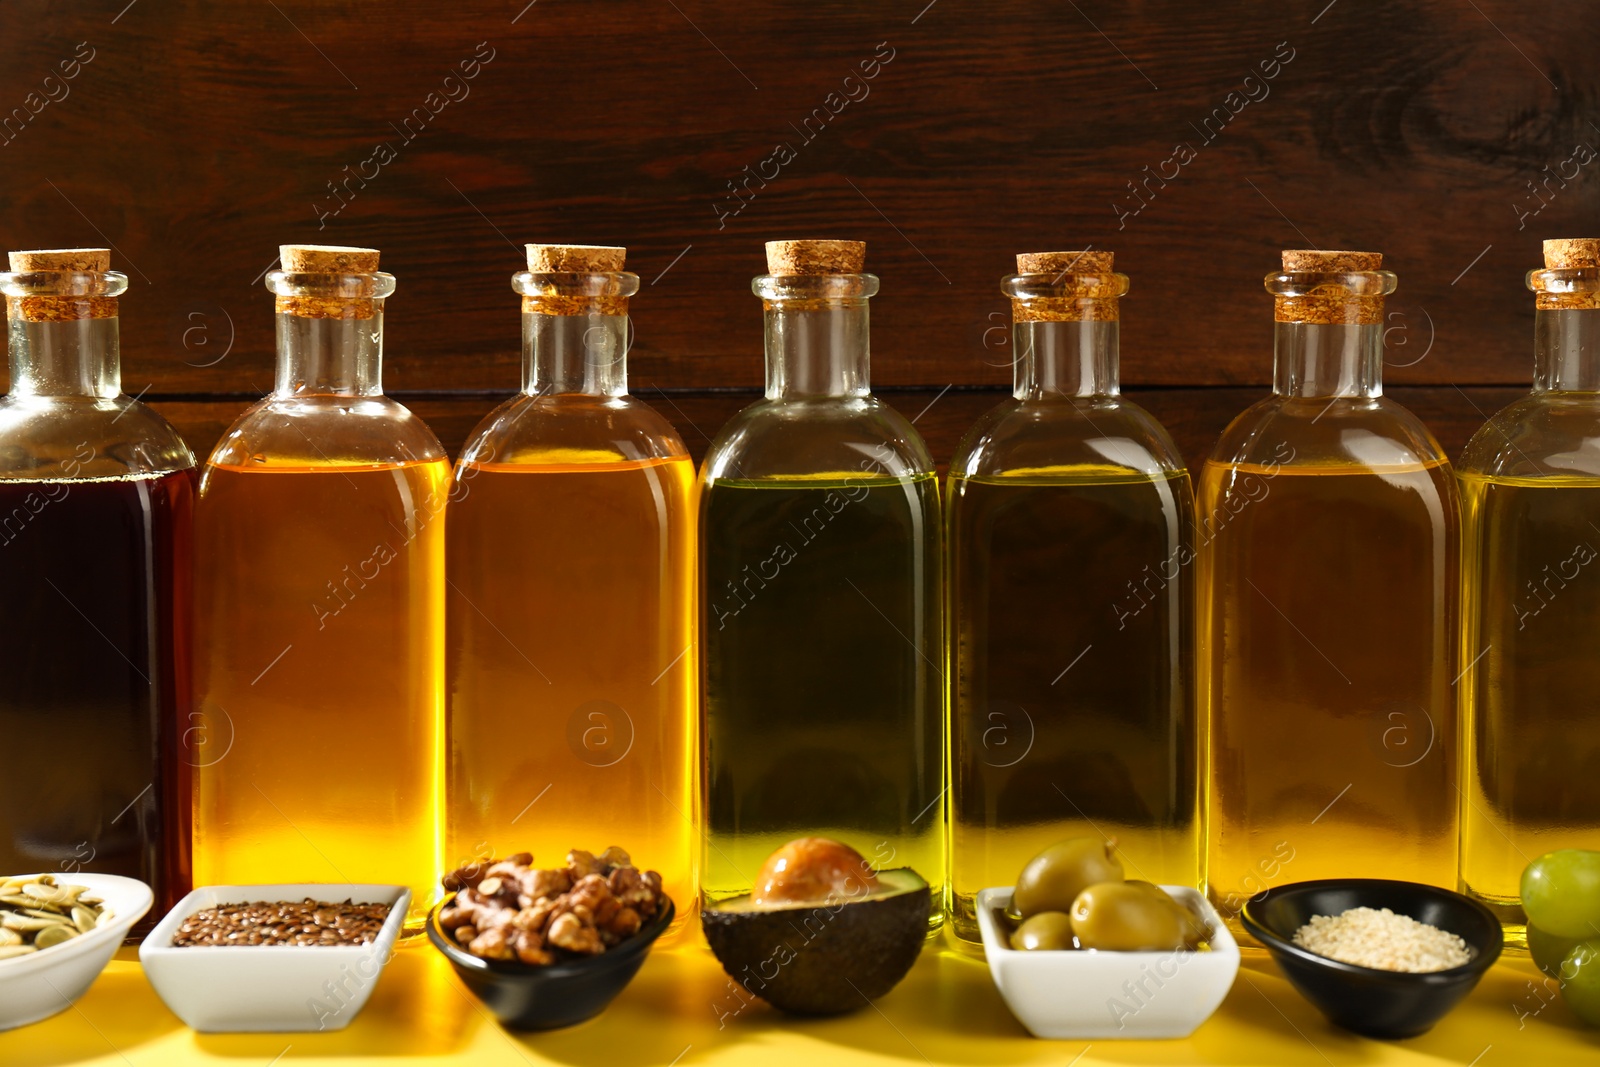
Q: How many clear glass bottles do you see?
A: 7